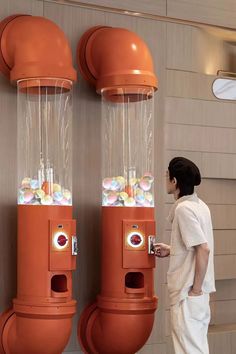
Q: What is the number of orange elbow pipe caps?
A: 4